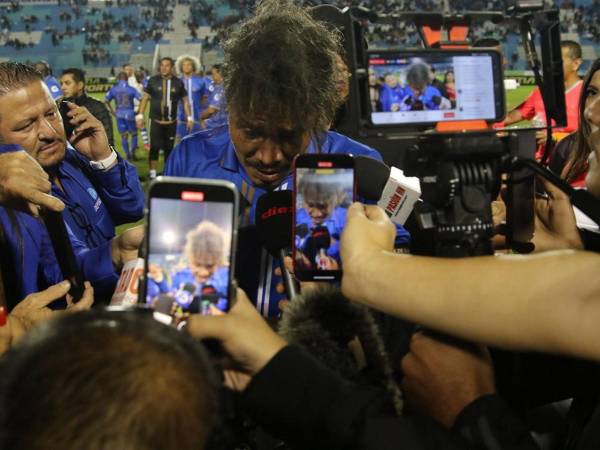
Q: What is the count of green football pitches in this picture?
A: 1